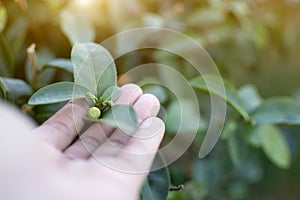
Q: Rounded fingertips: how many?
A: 3